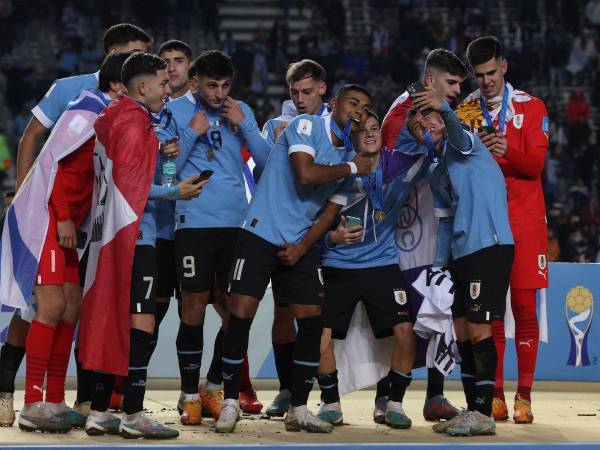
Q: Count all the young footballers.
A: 11